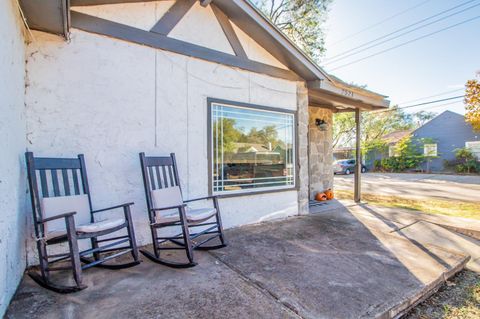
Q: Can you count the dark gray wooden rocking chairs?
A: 2